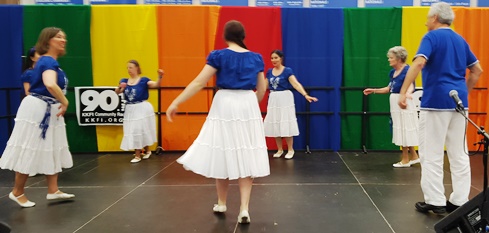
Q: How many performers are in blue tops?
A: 7